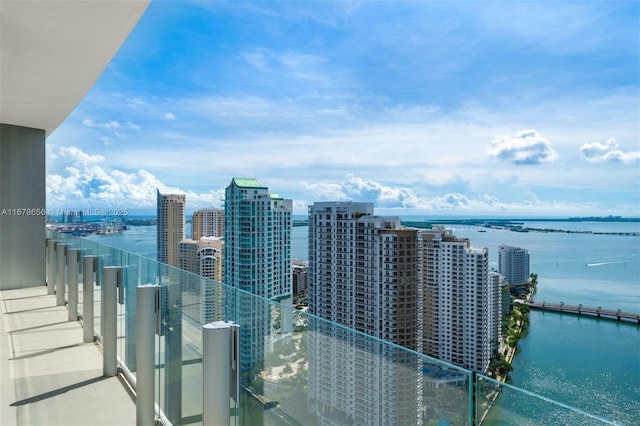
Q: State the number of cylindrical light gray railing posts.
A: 7